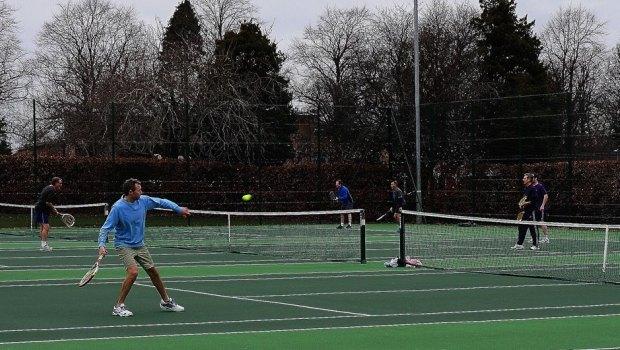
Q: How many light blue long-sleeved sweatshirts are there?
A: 1